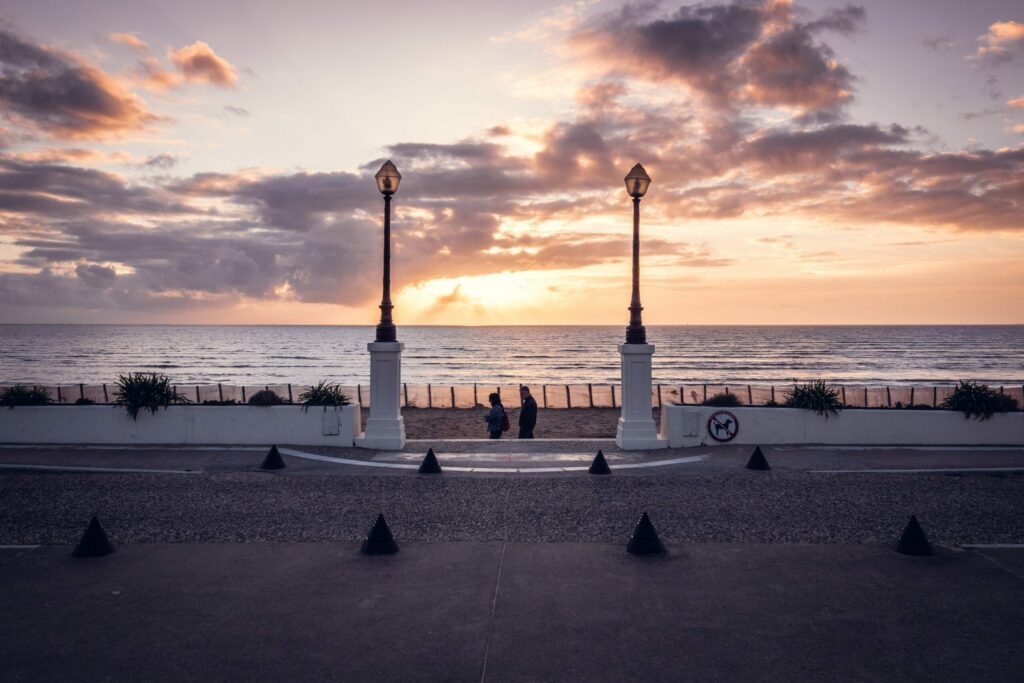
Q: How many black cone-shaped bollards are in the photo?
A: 8